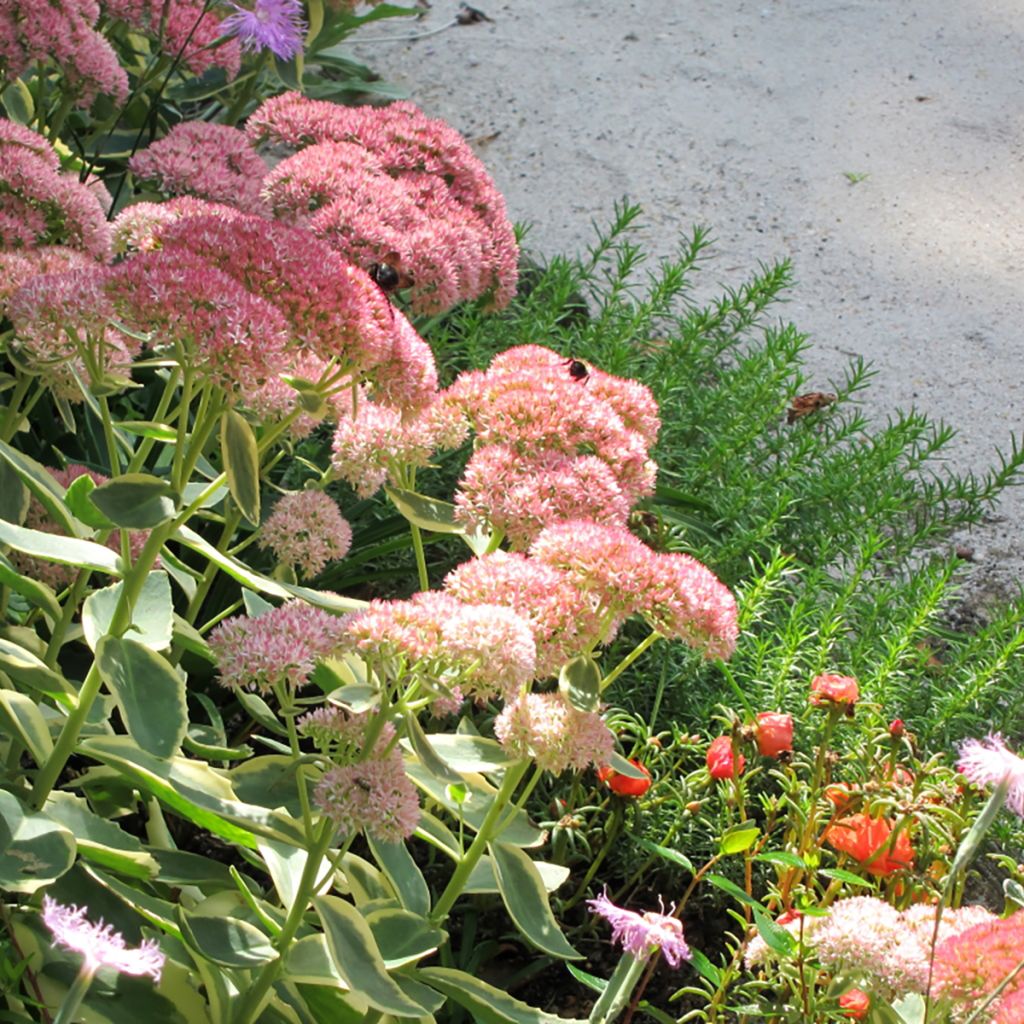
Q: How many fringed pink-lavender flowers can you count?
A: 4